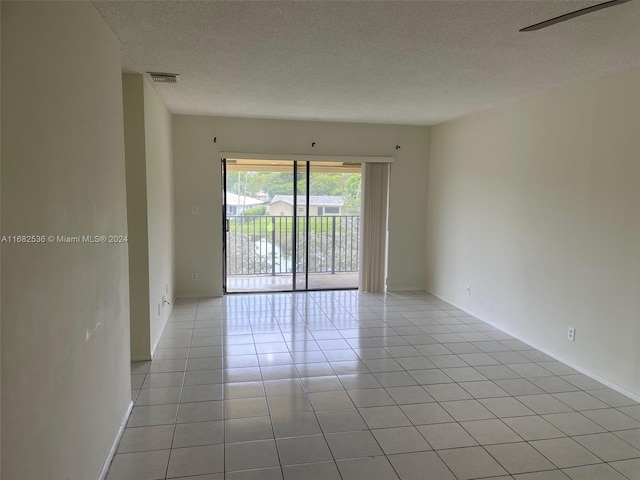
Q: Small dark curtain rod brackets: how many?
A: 3